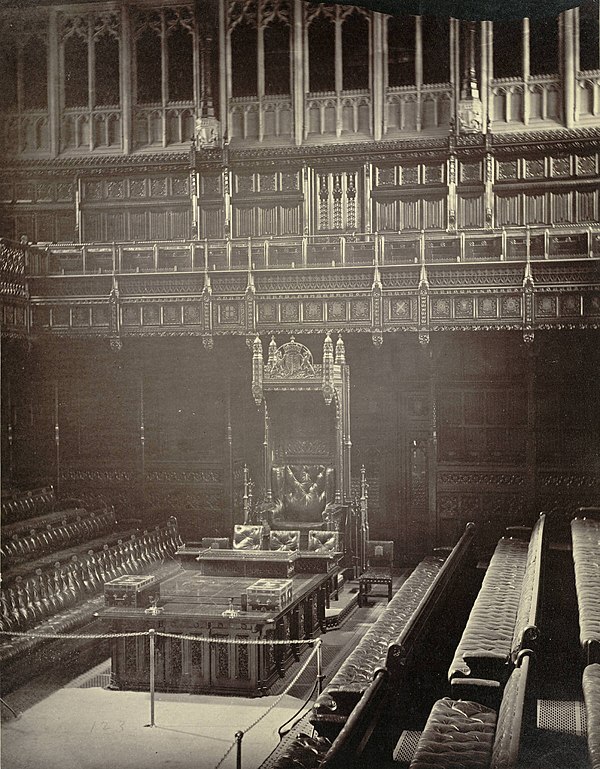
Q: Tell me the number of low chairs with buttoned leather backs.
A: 3